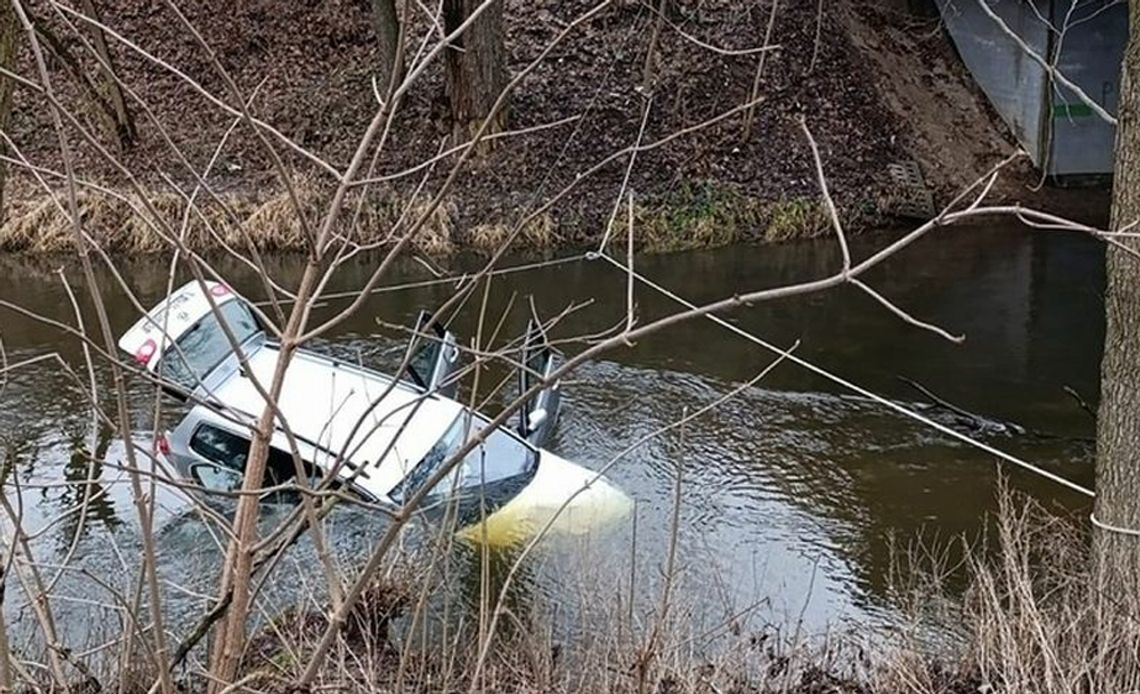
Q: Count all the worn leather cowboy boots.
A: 0